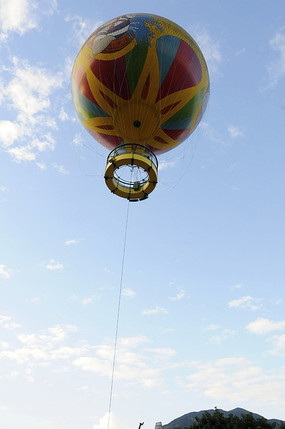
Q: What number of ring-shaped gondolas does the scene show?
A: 1